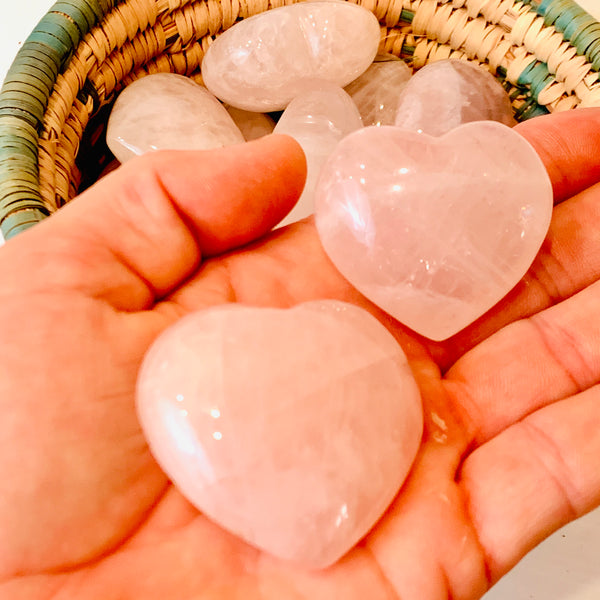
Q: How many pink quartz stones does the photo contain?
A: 8